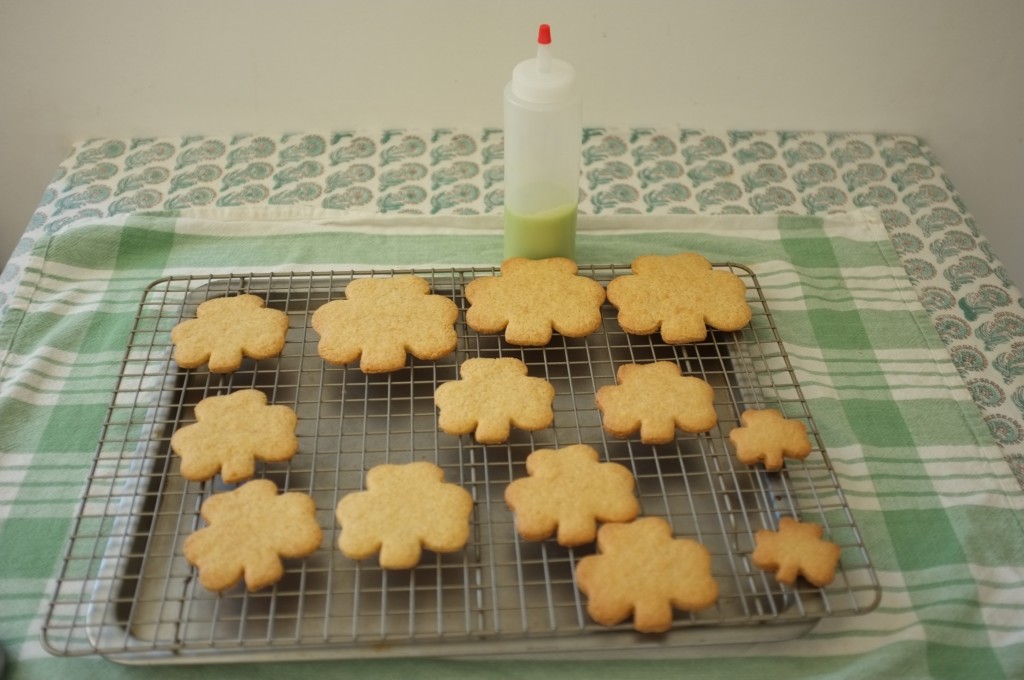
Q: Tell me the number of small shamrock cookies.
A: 2